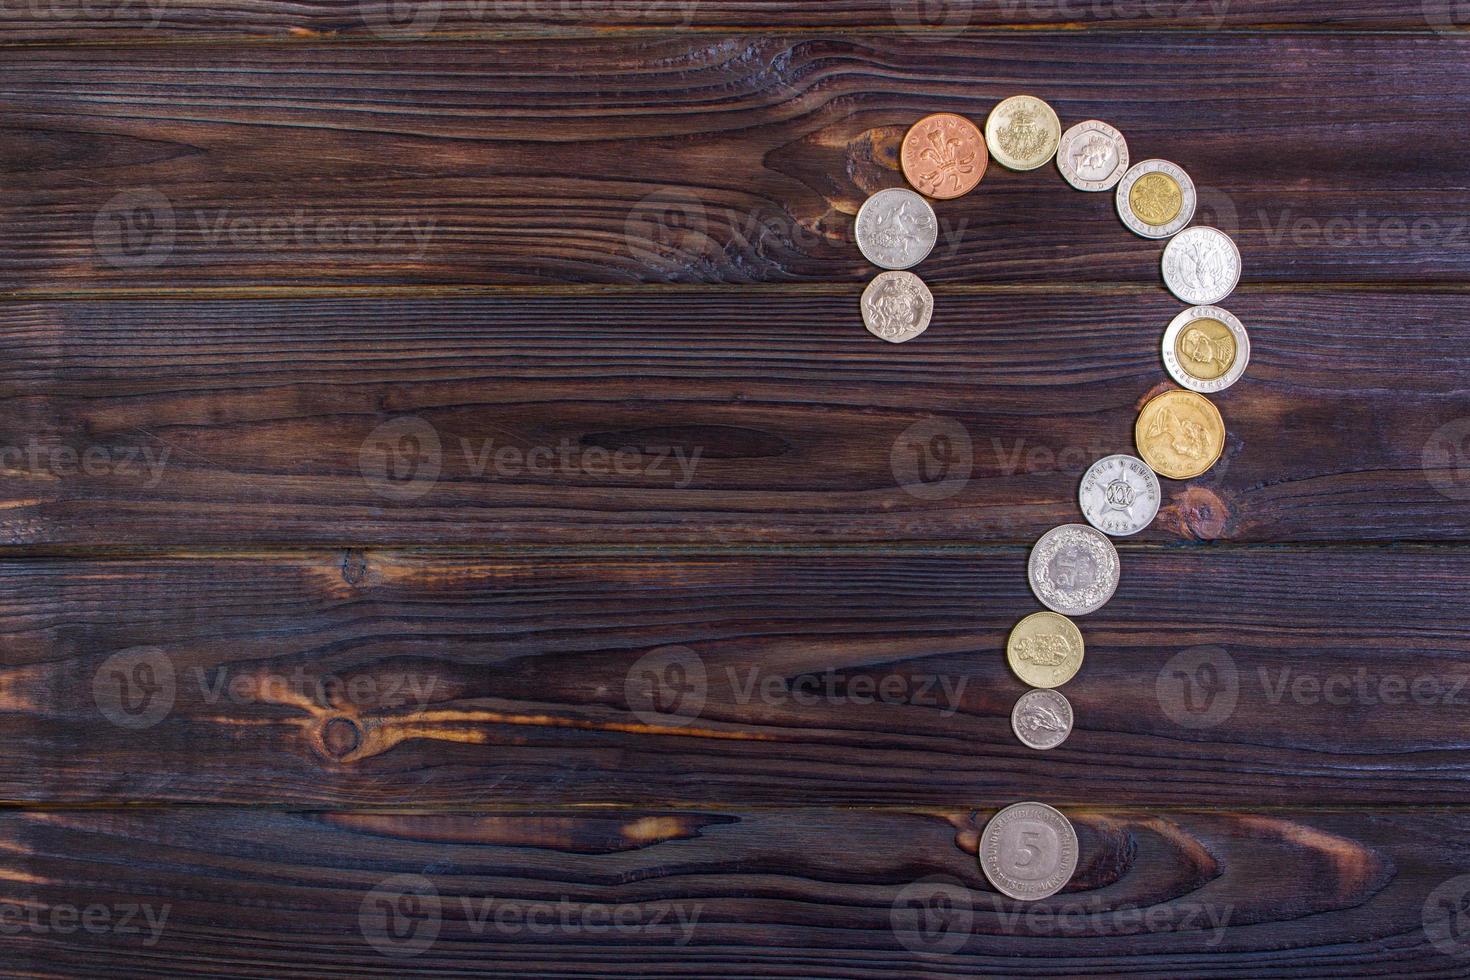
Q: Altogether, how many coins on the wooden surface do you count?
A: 14